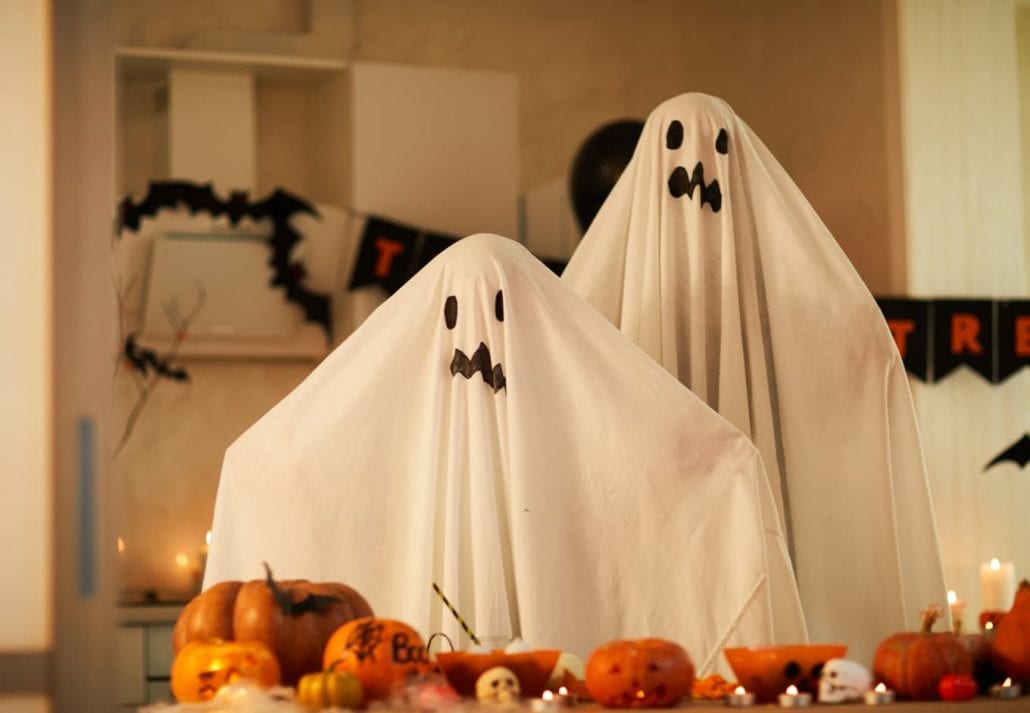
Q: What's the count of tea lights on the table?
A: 6